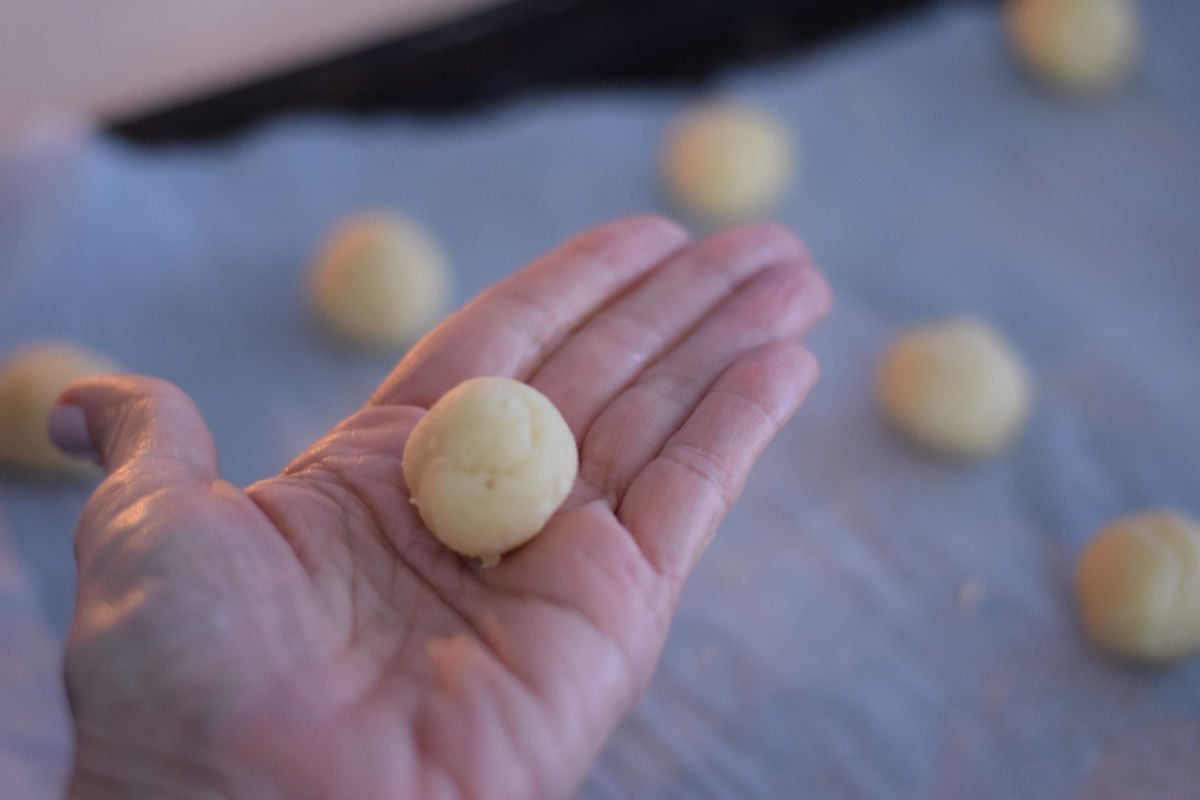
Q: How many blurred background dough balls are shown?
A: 6